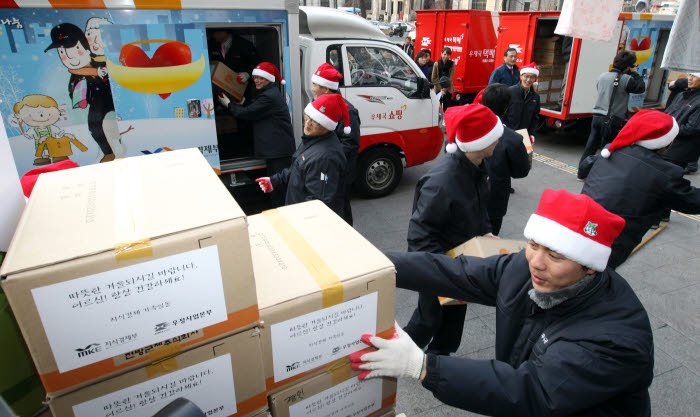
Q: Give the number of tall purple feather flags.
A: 0